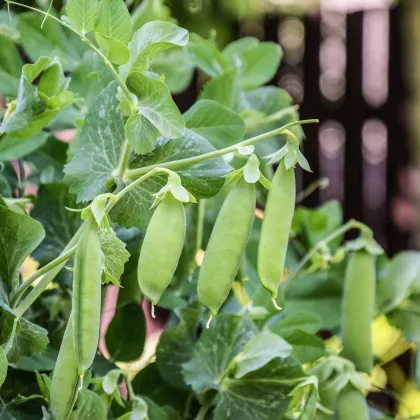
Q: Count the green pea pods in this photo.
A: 7